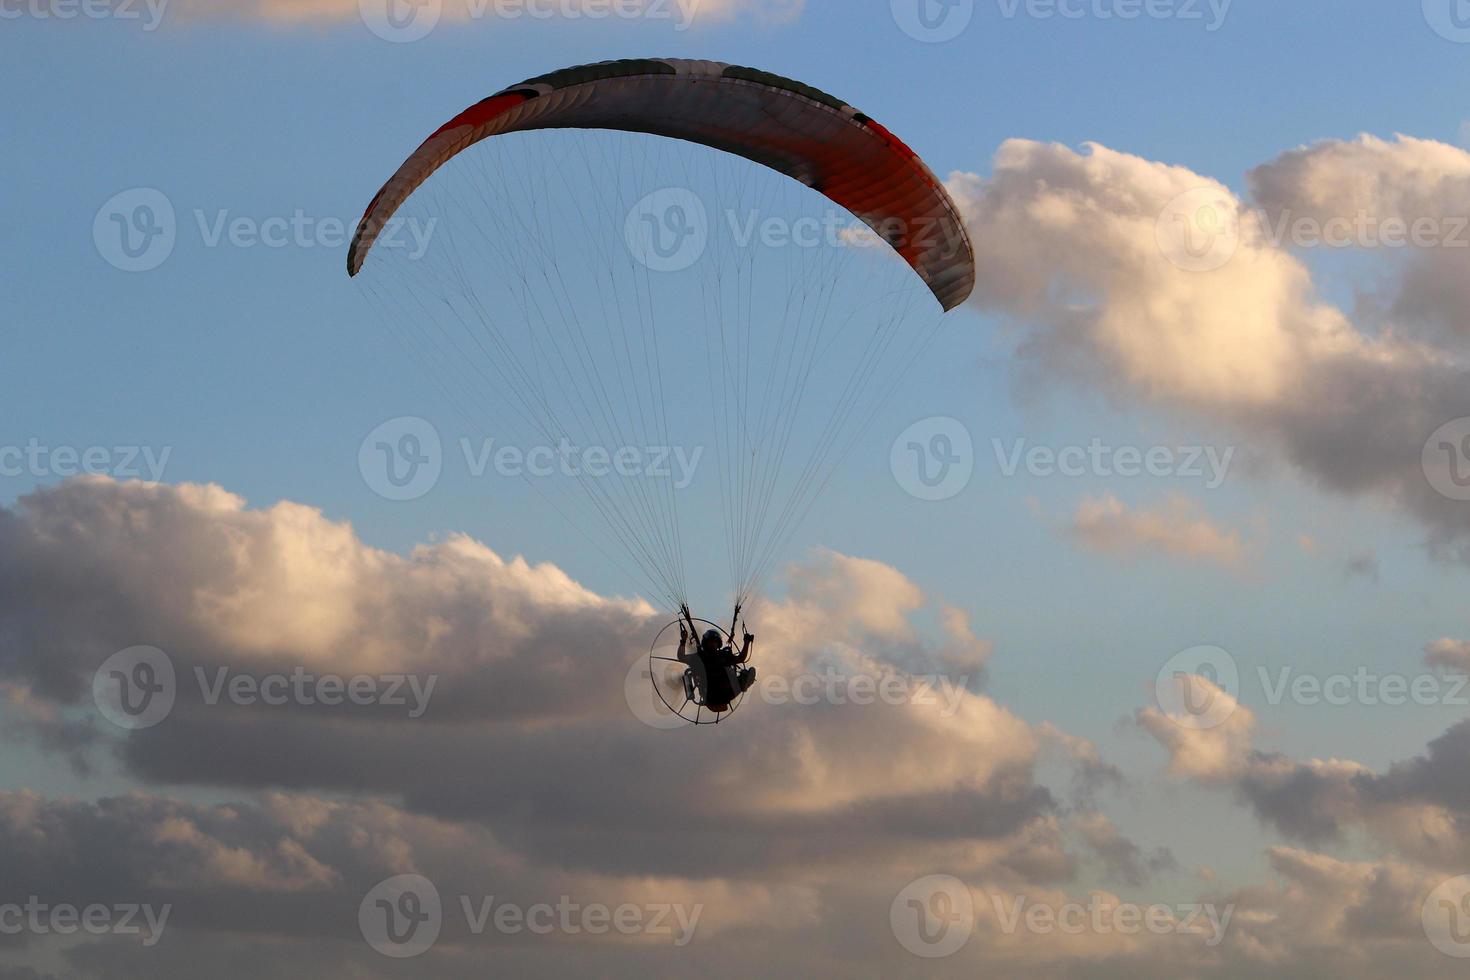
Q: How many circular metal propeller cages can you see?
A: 1